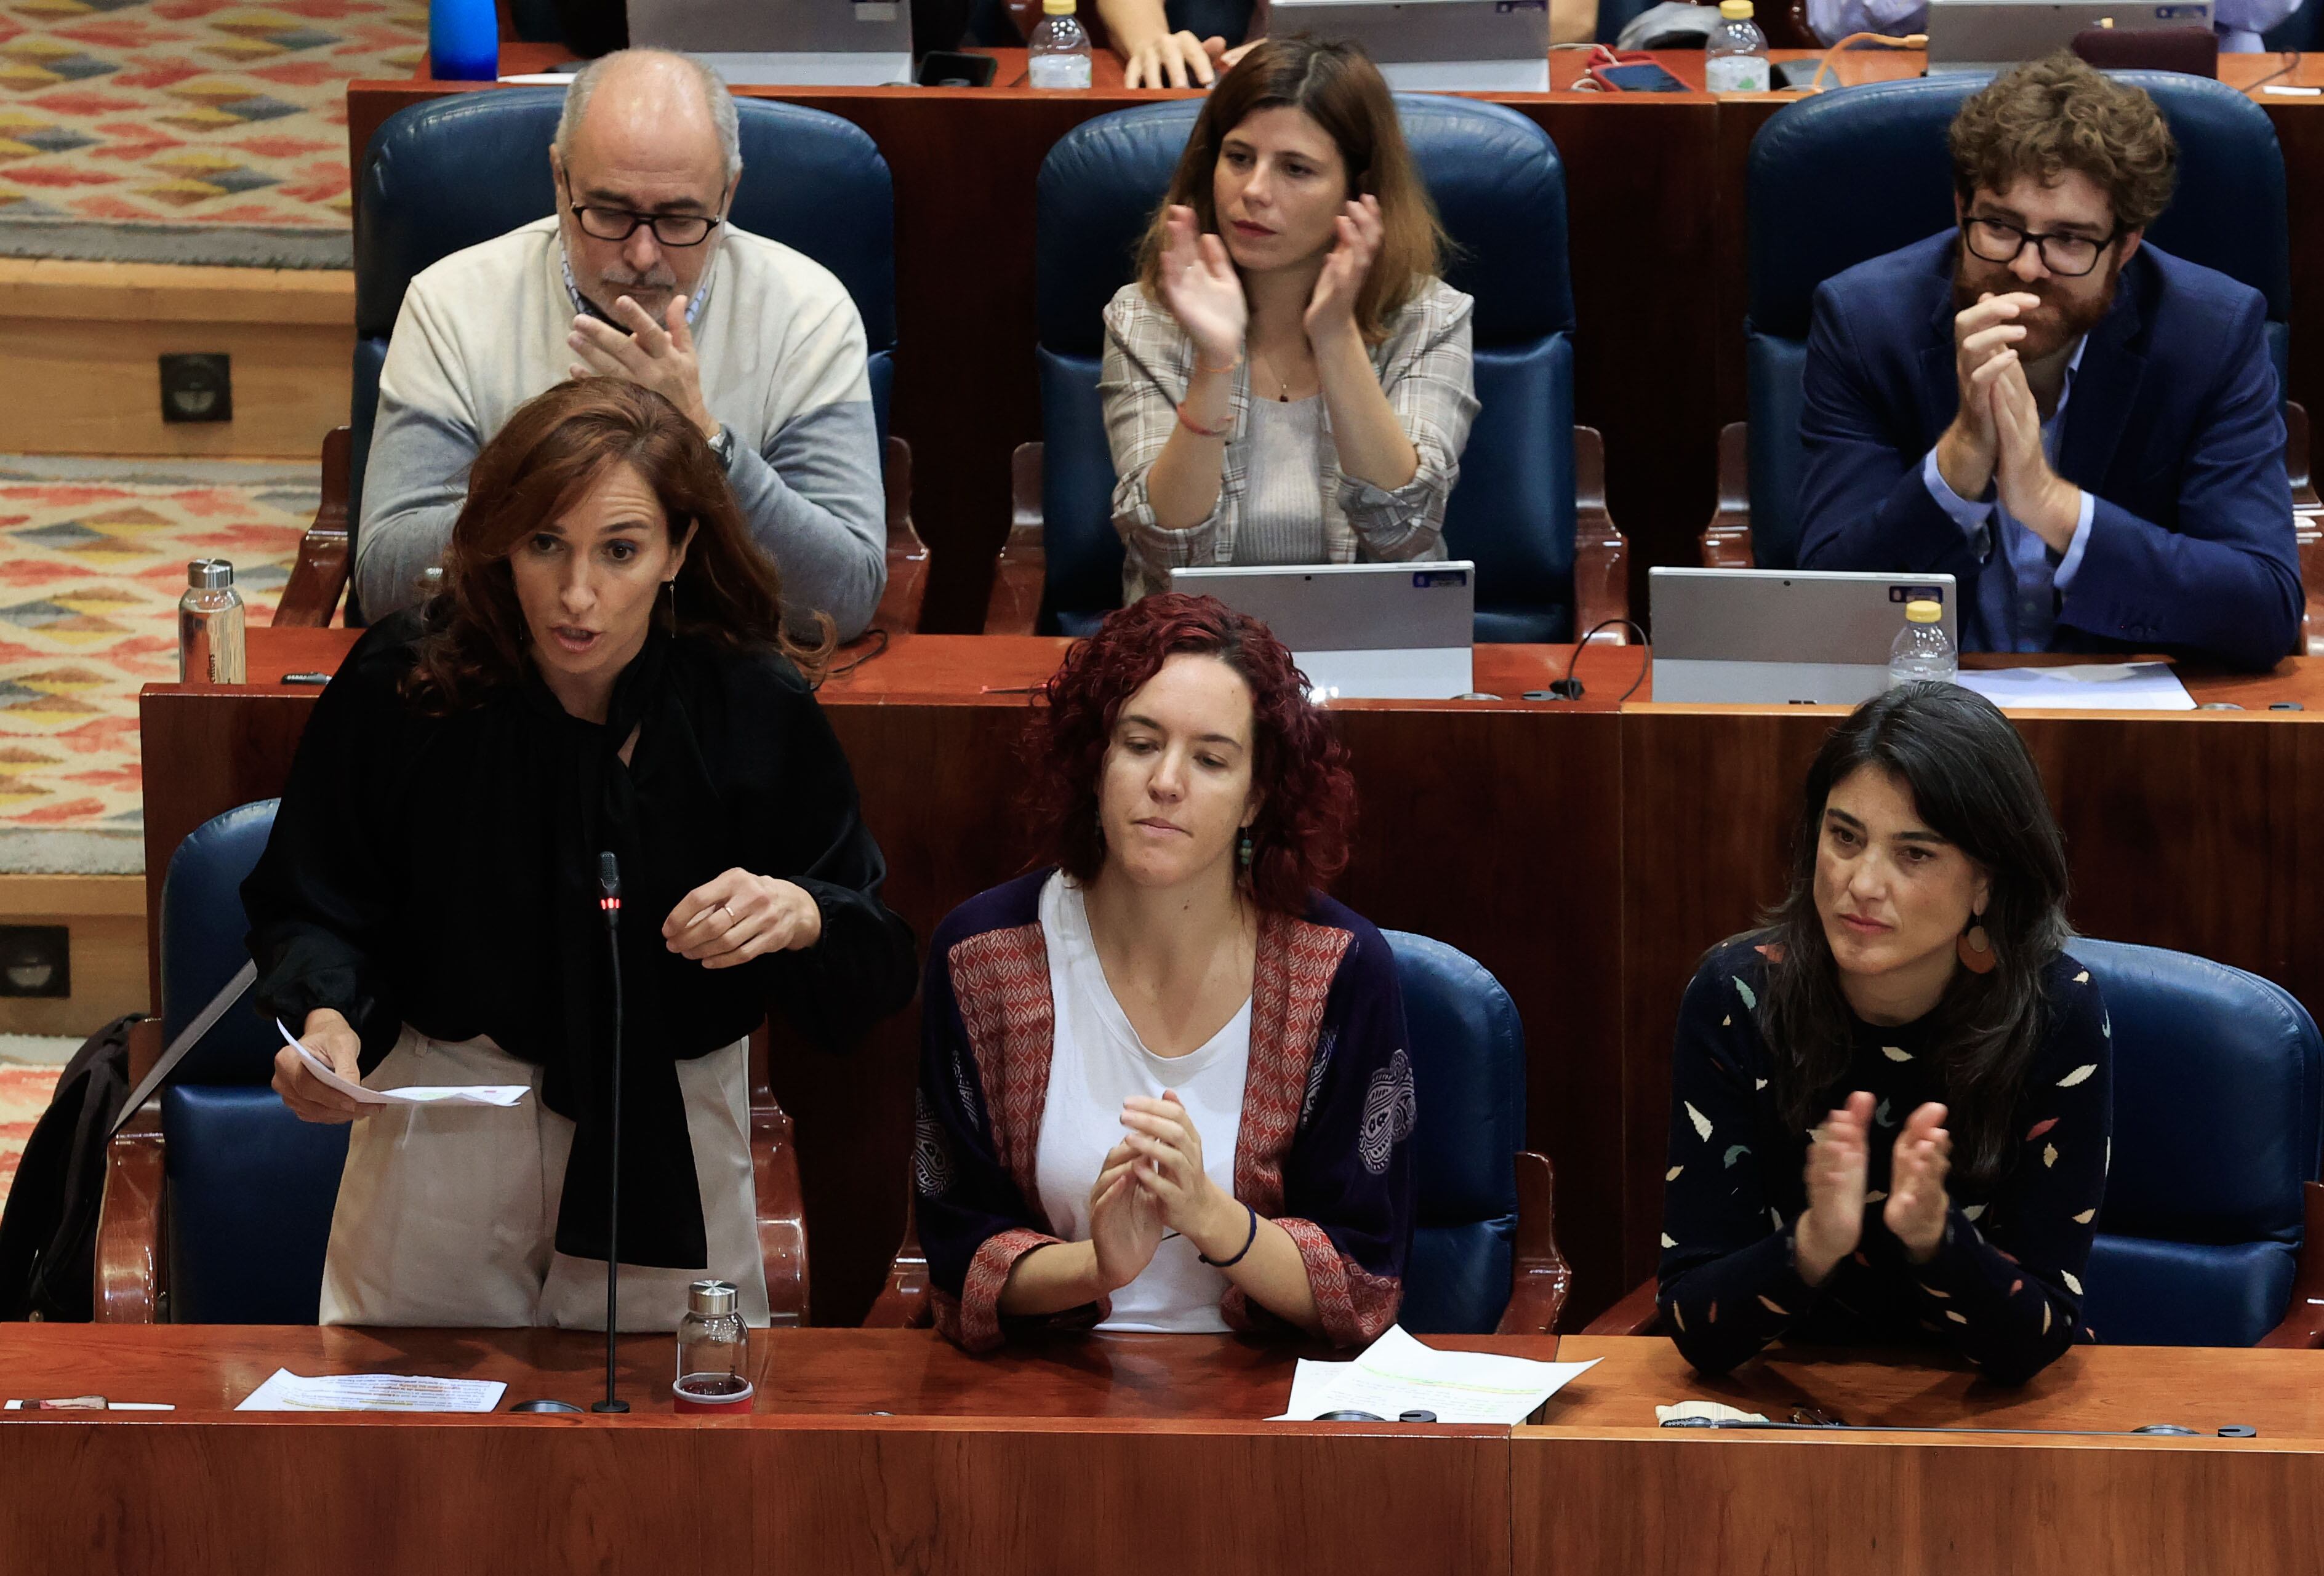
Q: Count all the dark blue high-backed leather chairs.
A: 6